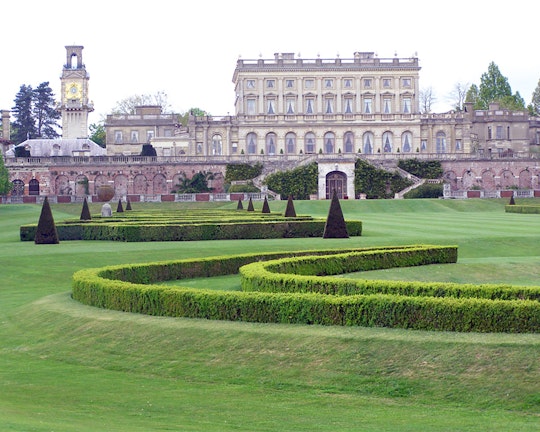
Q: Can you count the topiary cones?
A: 10